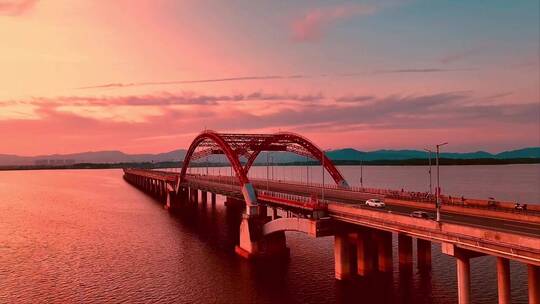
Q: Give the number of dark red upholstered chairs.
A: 0